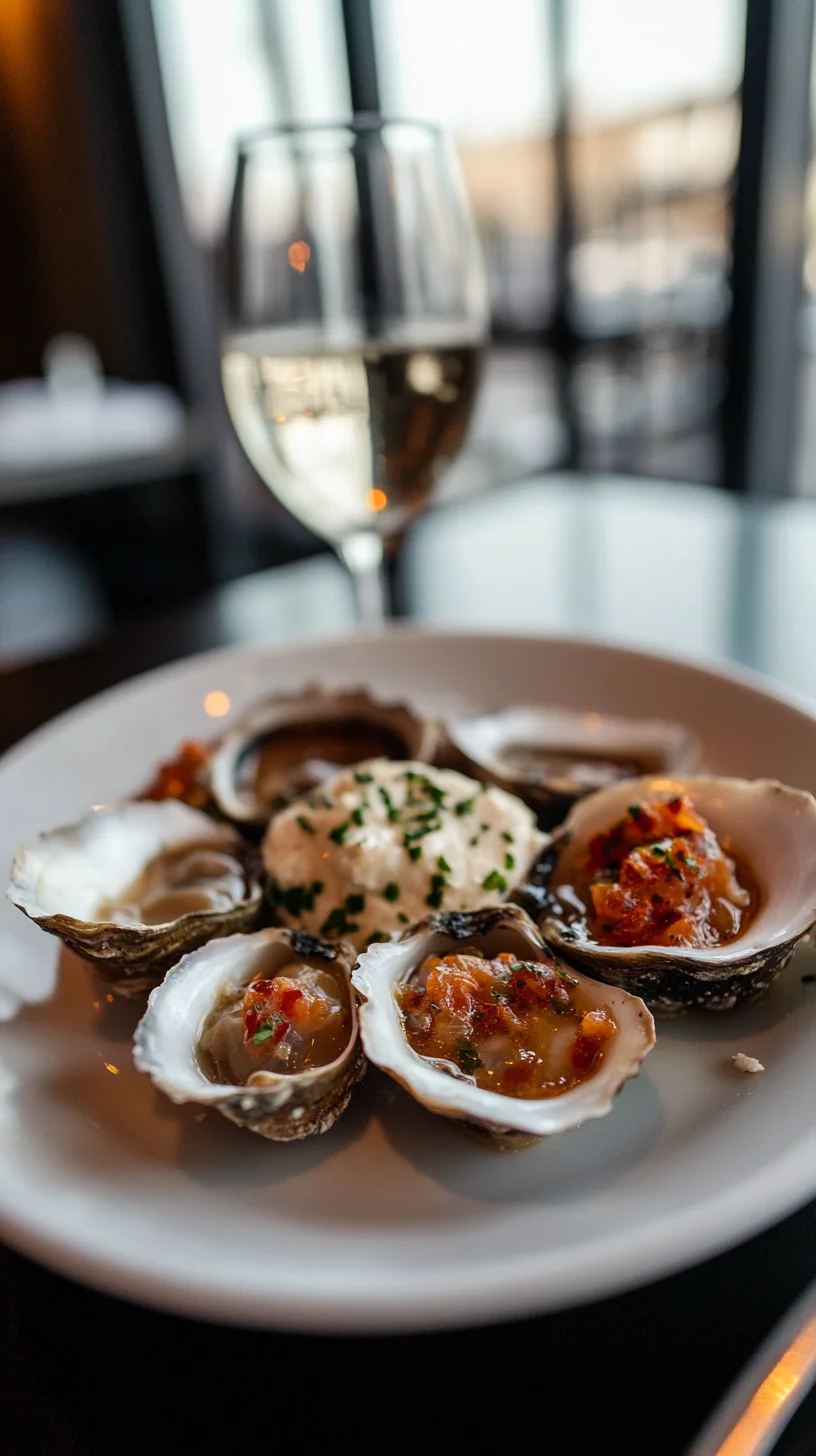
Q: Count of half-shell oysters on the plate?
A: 6